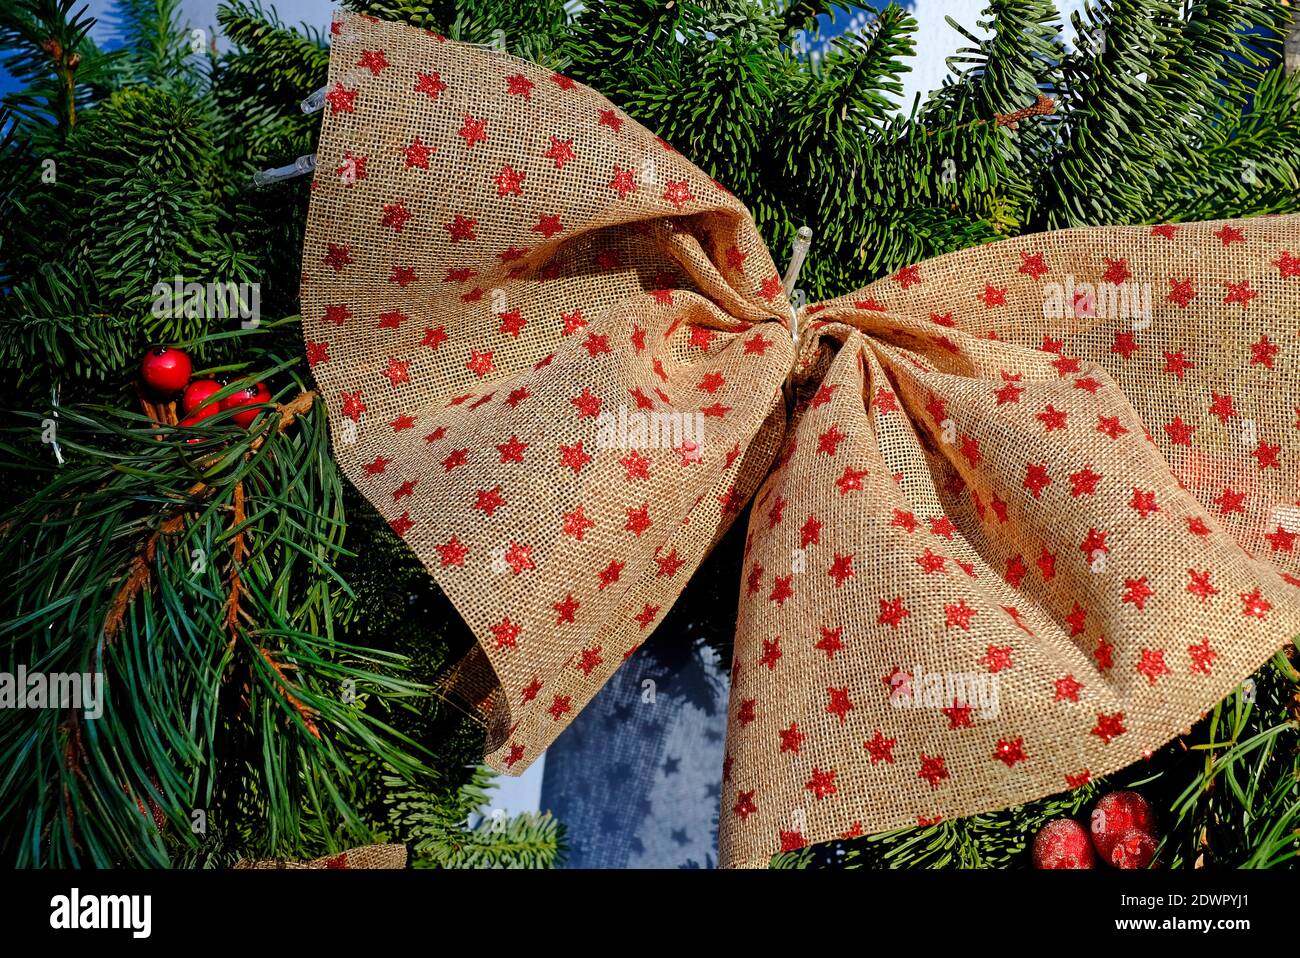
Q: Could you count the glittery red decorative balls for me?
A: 3